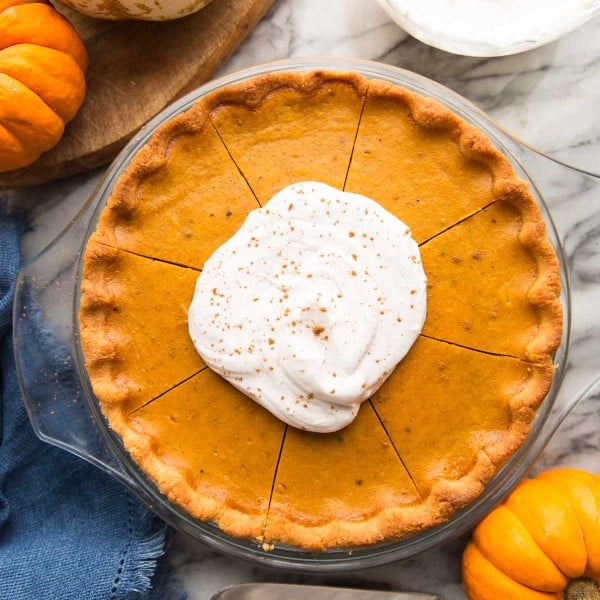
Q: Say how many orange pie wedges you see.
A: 8